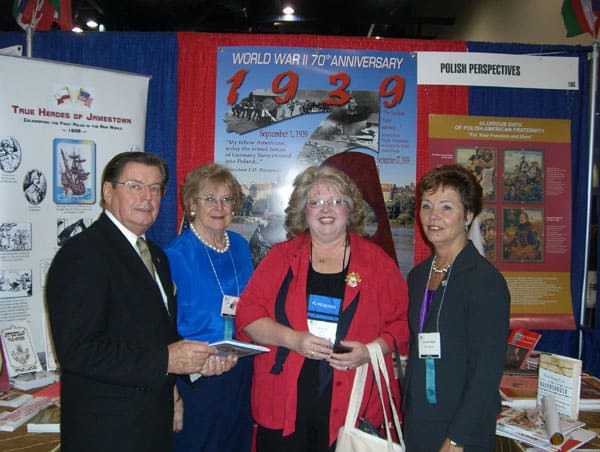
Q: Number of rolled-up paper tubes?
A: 1